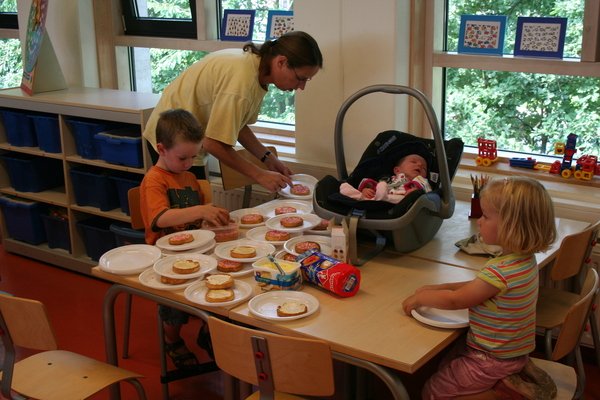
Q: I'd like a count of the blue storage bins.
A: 11